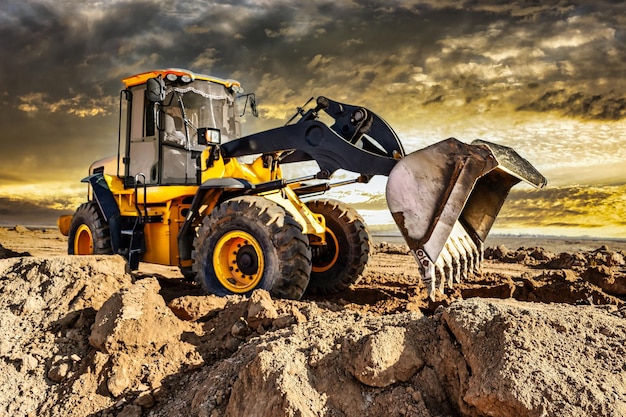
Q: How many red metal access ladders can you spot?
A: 0